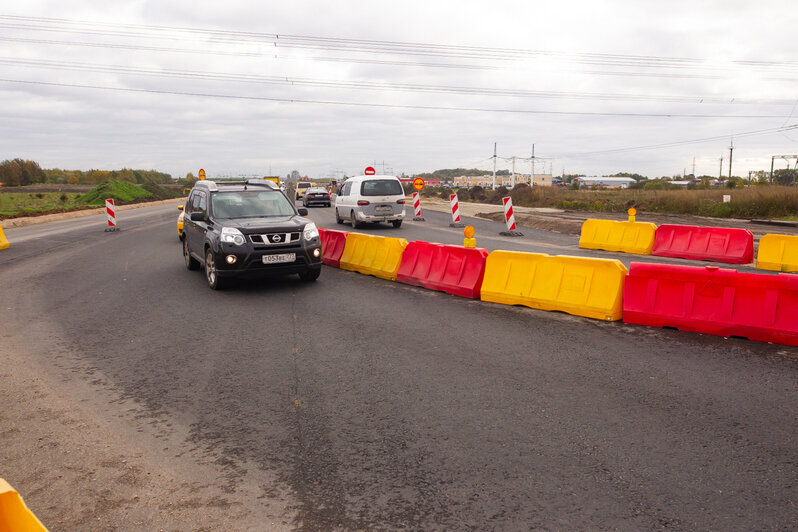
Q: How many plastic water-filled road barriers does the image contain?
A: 10